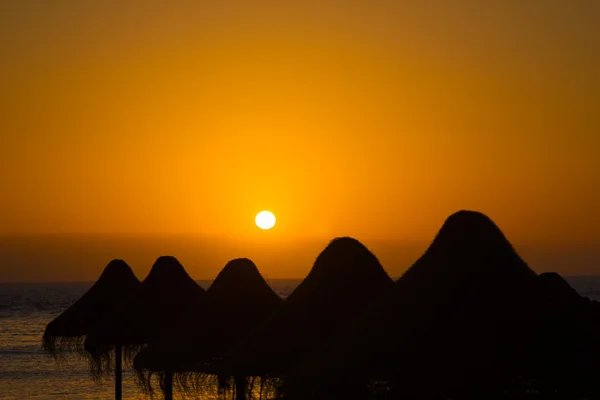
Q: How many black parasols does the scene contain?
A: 6